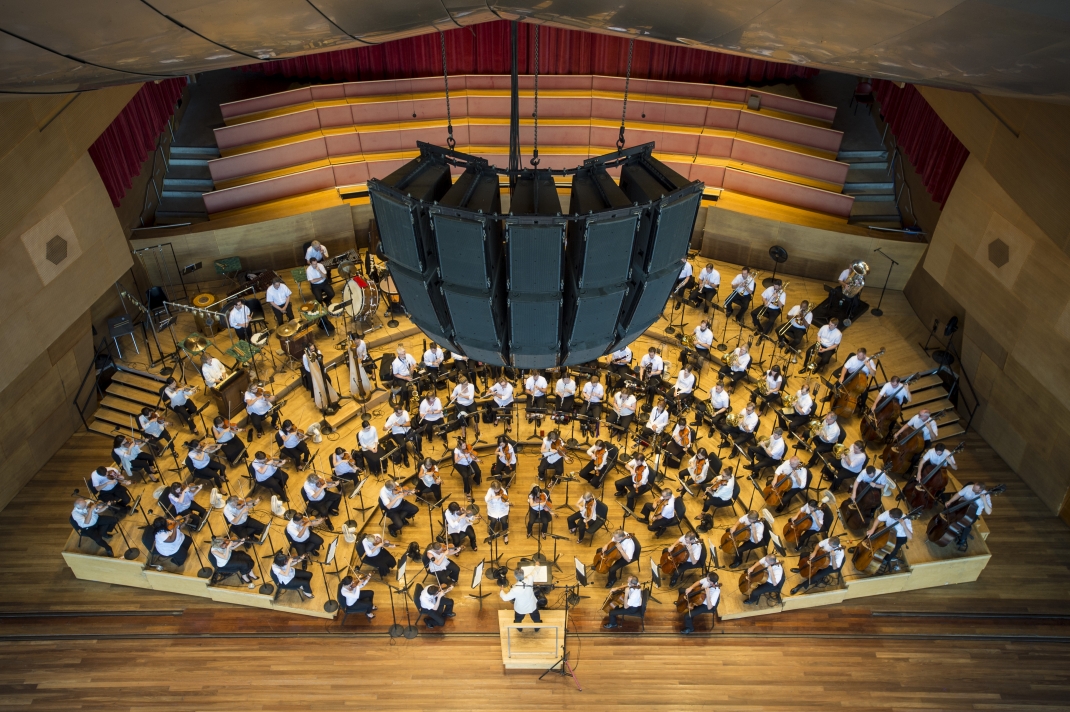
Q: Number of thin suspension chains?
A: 3